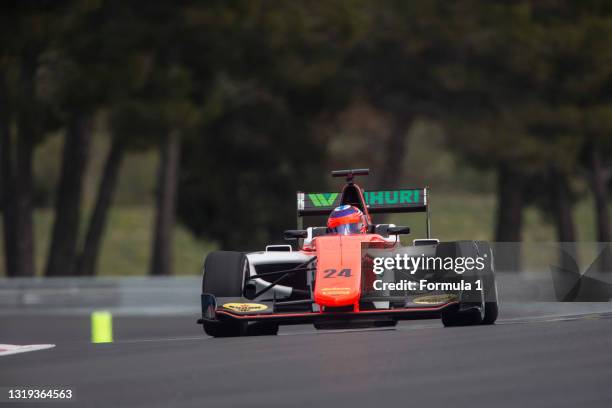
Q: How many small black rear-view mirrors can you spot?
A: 2